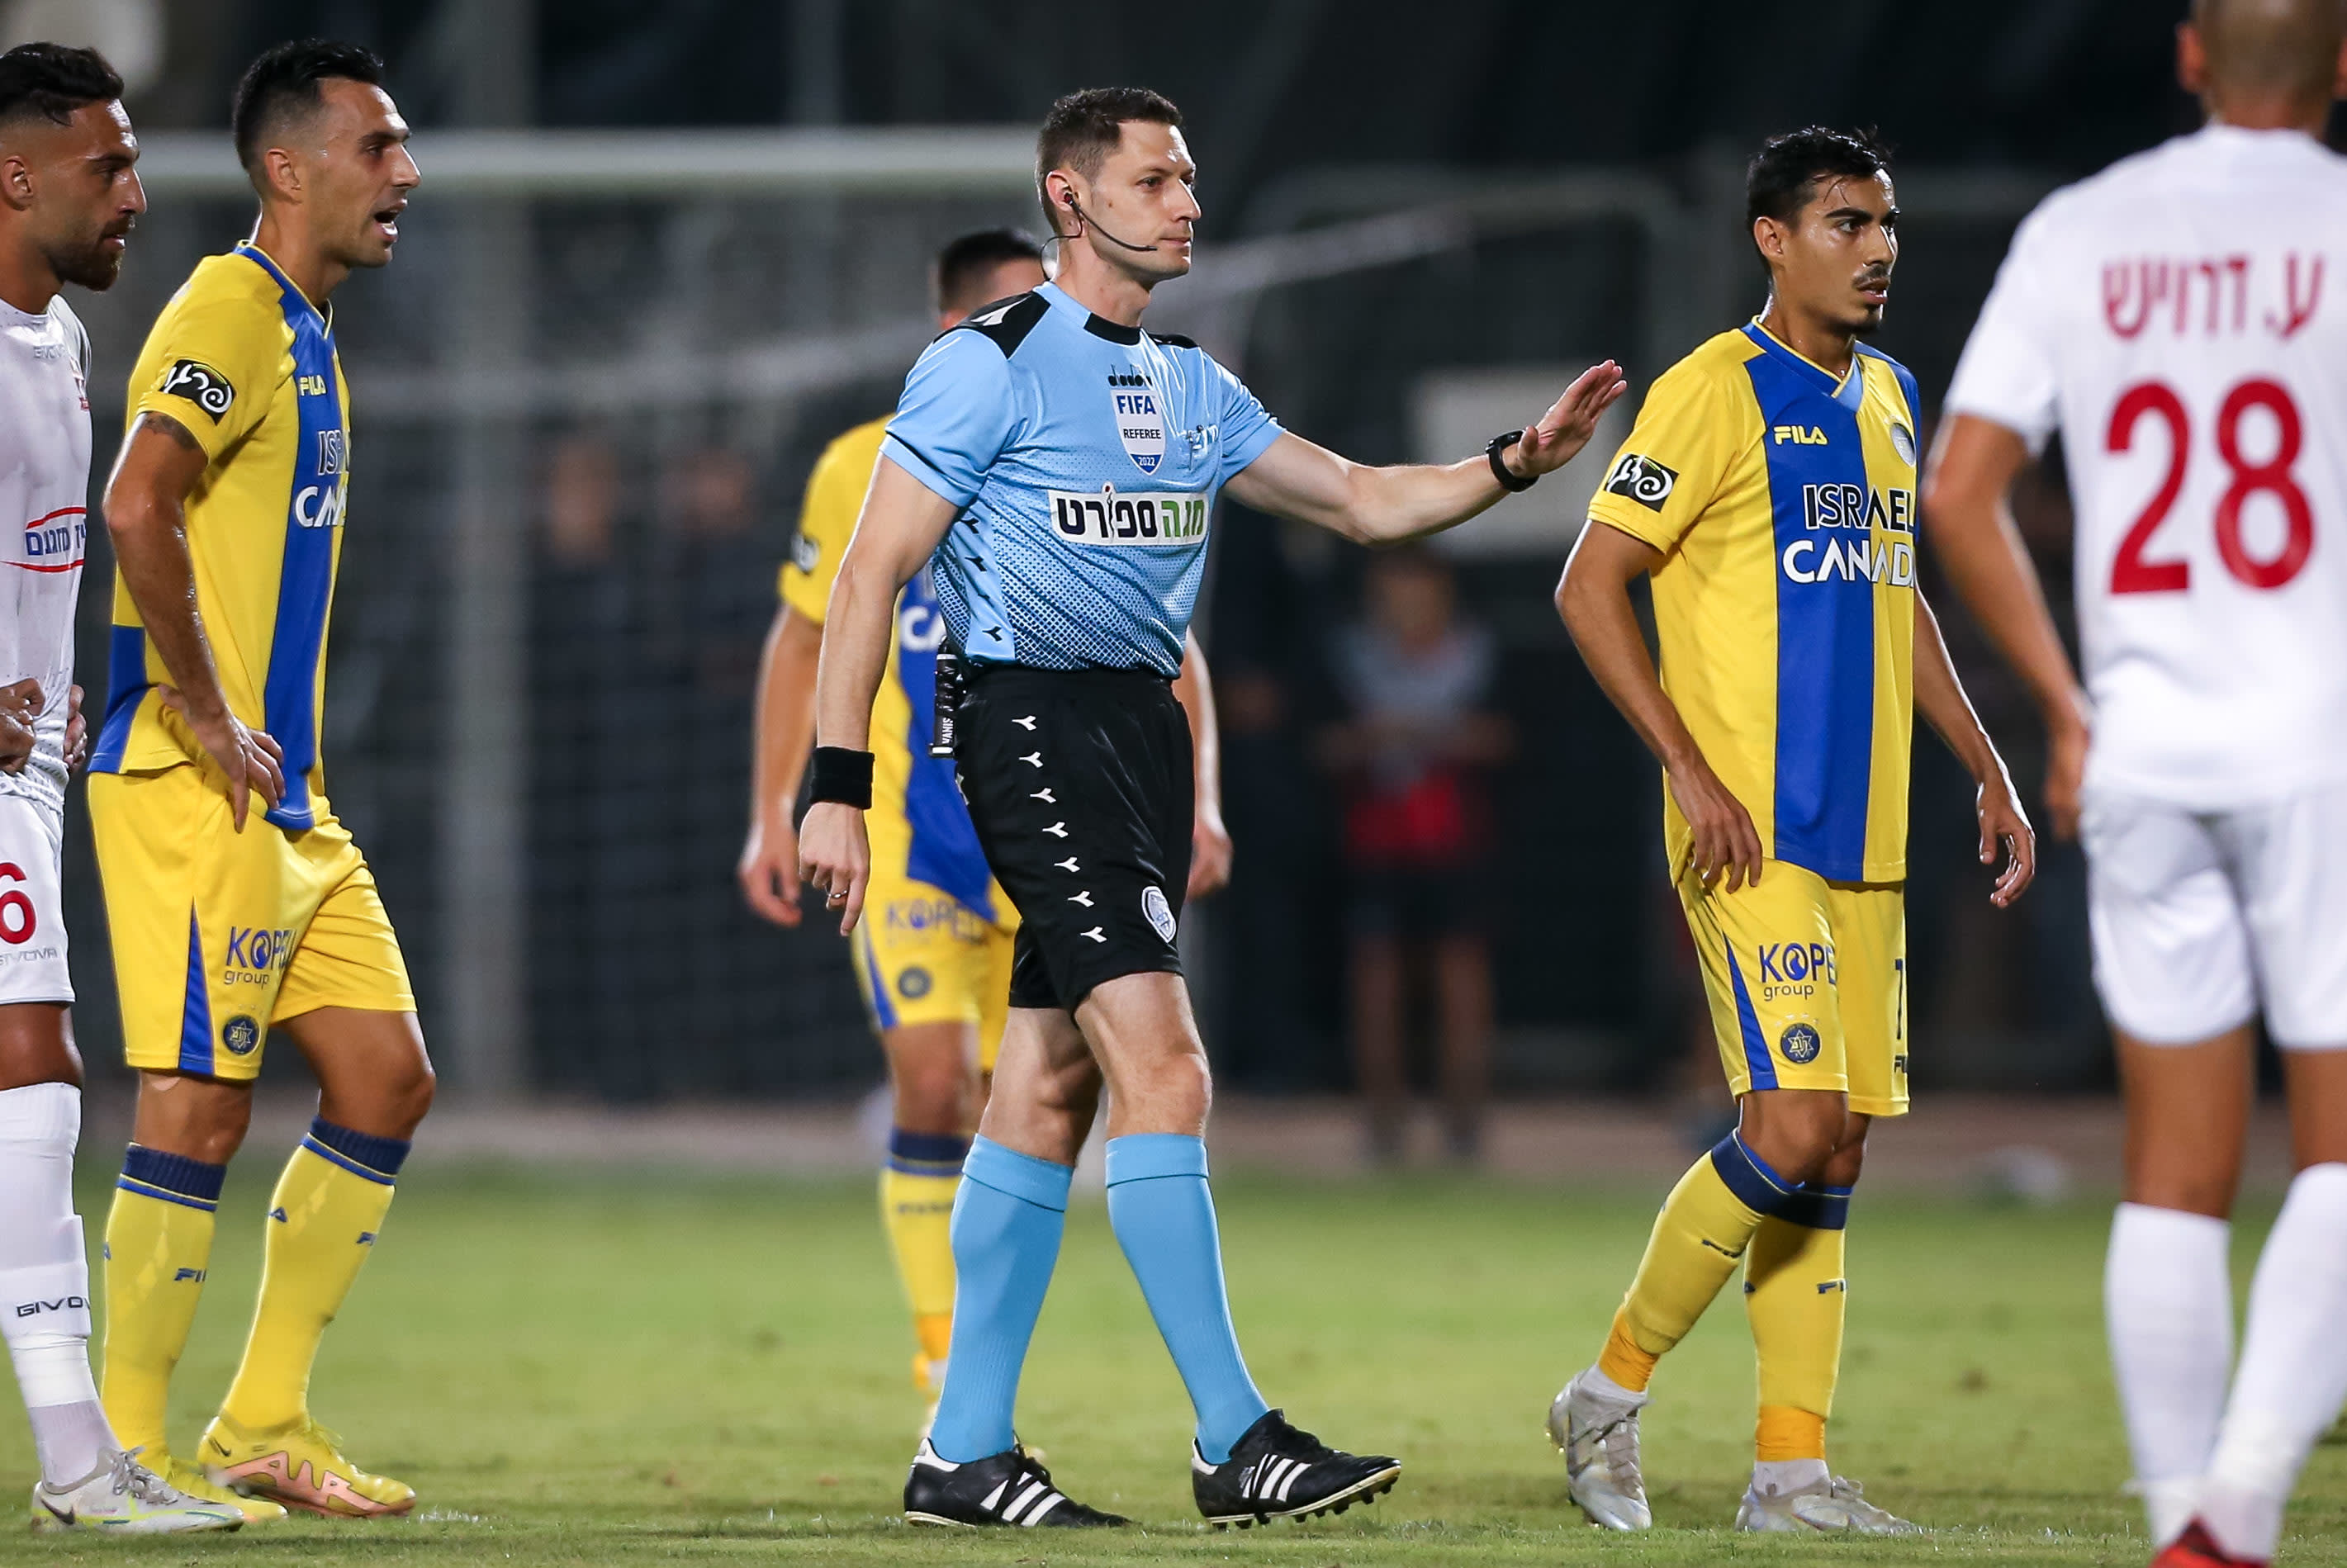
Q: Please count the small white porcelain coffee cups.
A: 0